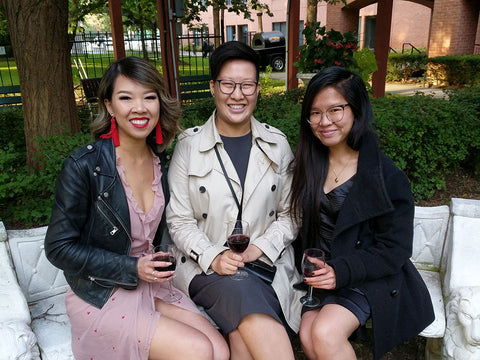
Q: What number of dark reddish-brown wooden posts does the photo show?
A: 4